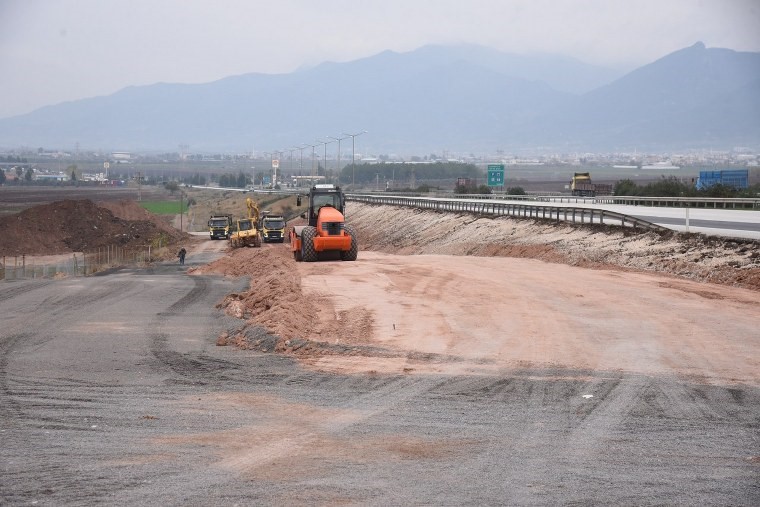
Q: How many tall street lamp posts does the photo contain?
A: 8